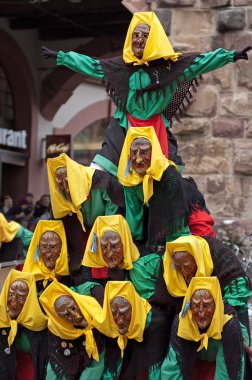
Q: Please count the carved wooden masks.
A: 10